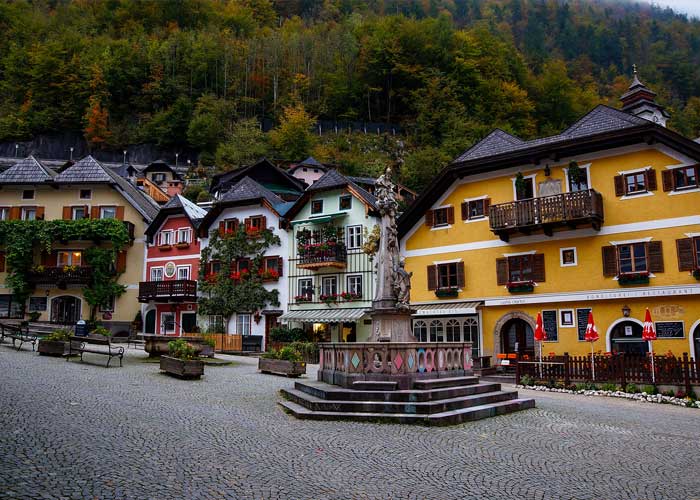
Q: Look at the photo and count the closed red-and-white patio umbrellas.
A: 3